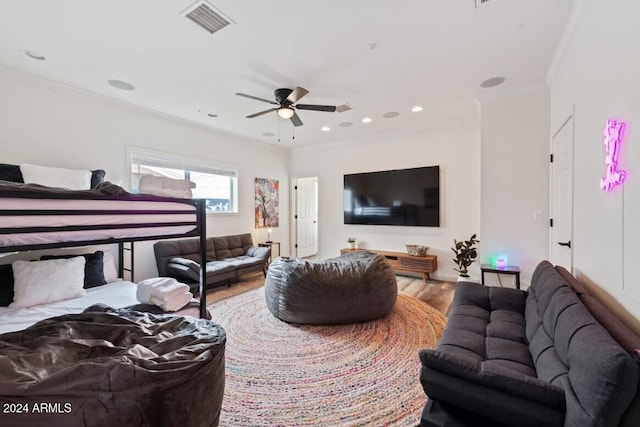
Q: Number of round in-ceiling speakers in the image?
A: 5